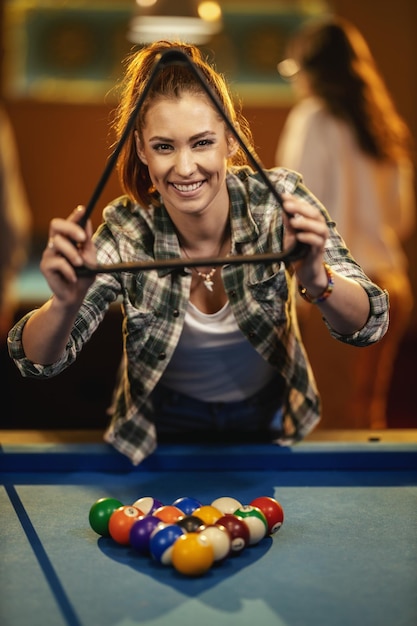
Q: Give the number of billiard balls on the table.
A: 15